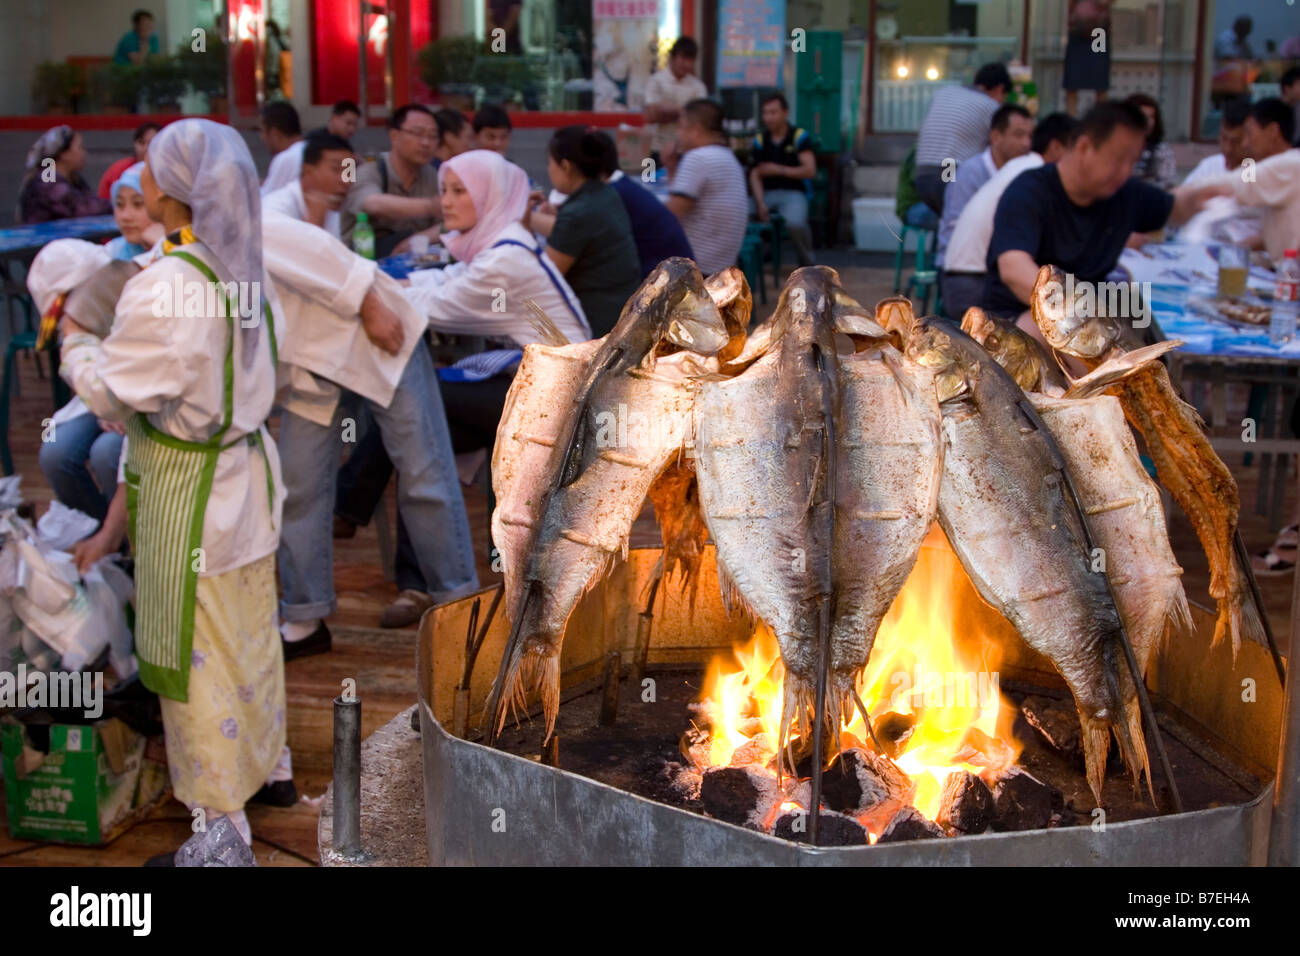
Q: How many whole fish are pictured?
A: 7